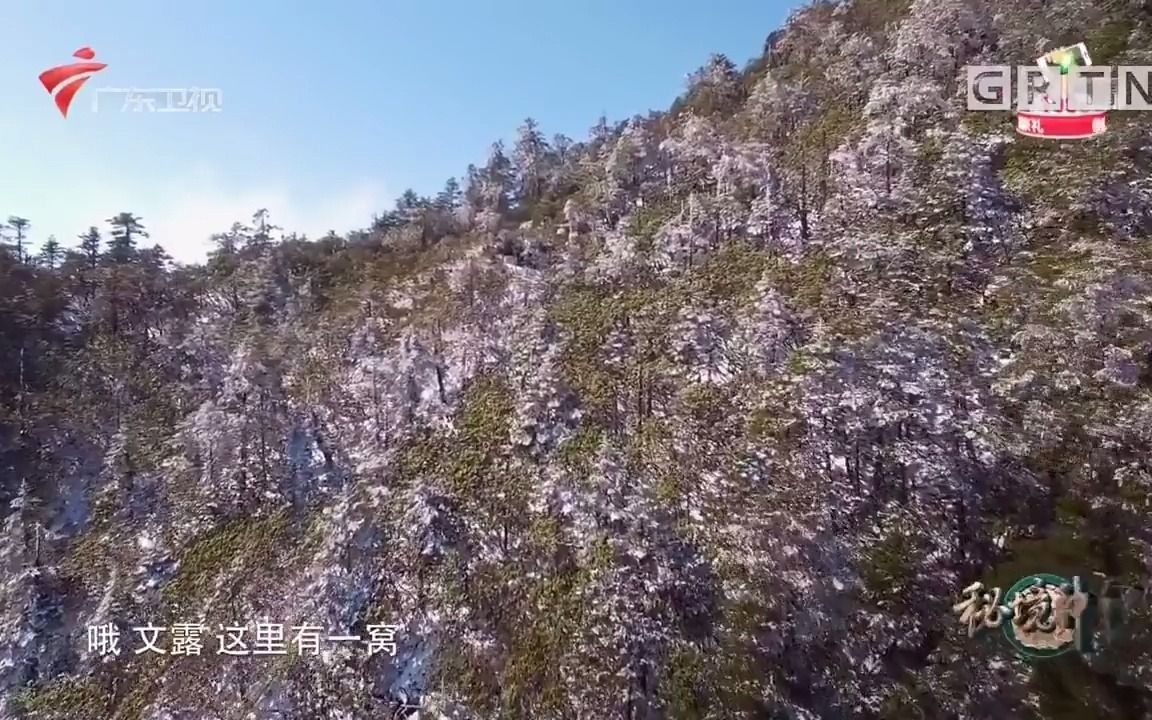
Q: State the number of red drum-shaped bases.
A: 1